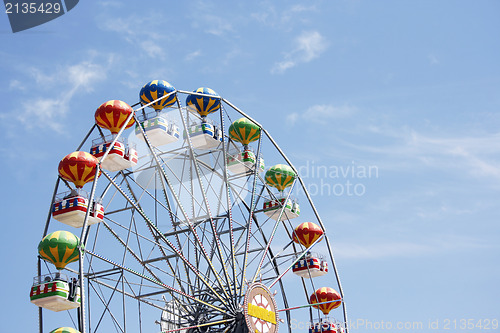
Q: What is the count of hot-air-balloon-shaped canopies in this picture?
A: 10